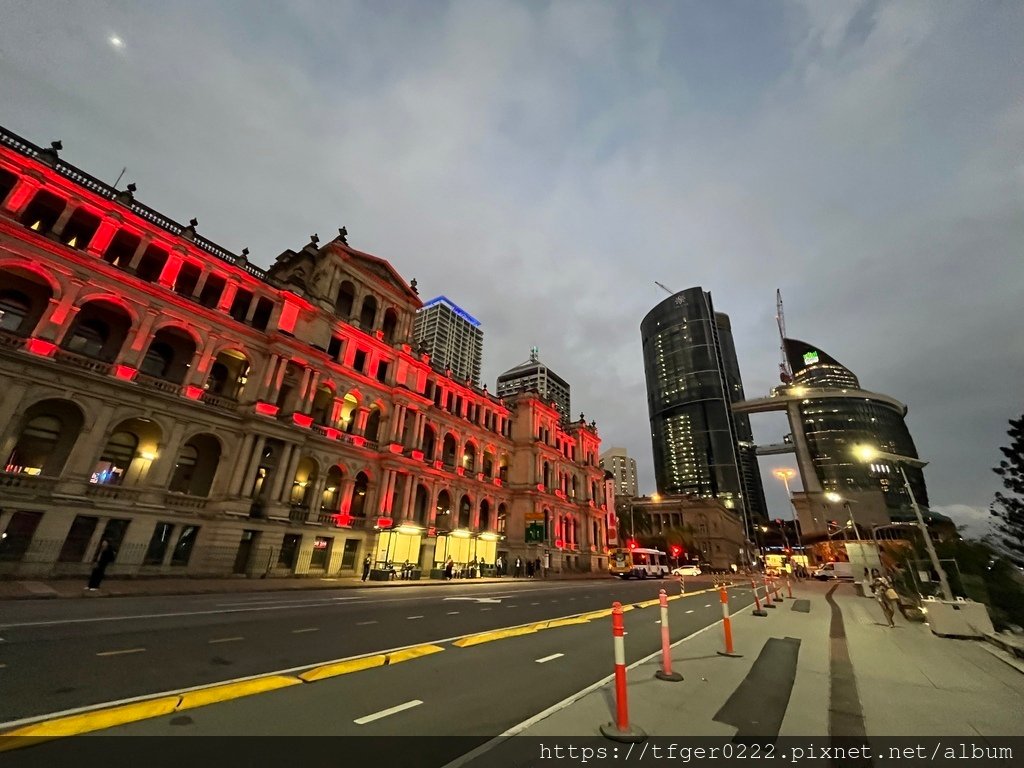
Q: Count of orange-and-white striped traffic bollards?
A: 7